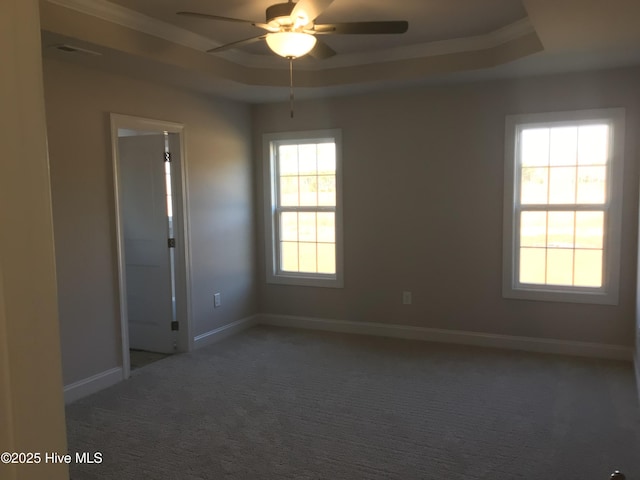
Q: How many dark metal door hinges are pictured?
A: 3